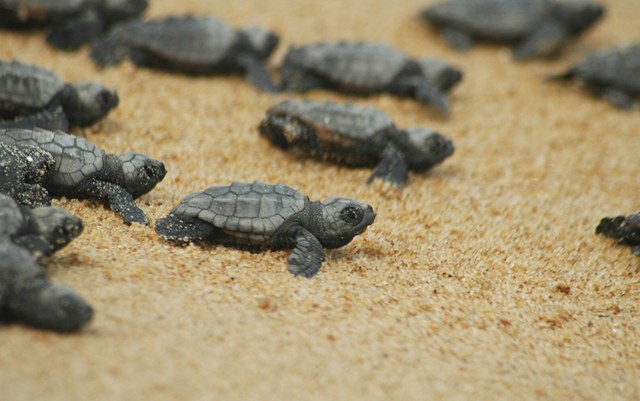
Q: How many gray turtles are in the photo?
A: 13